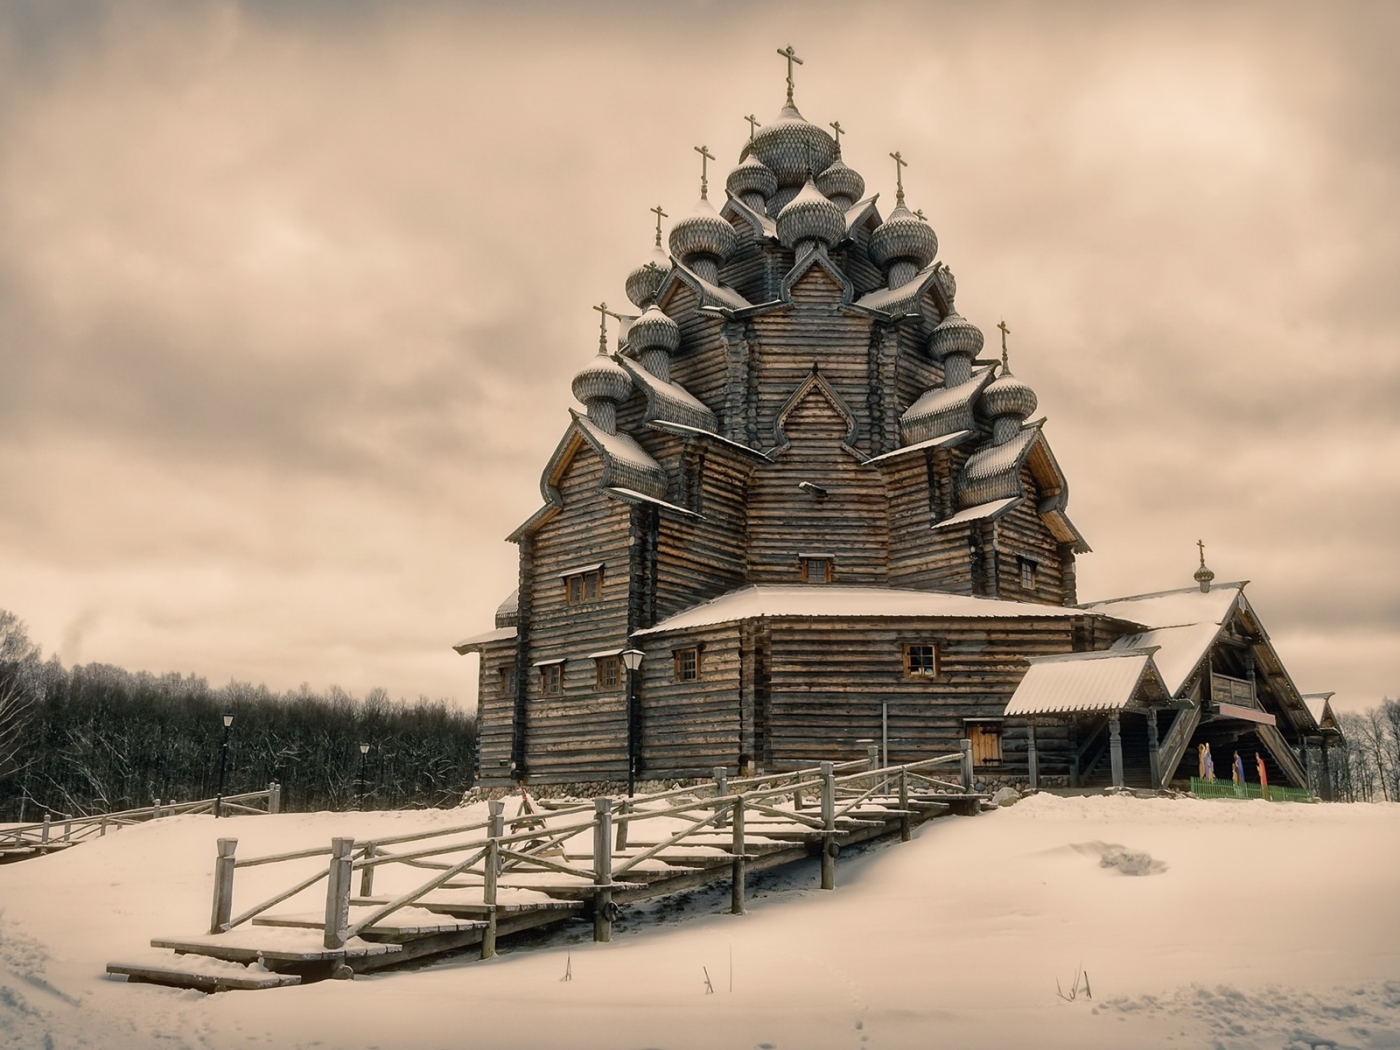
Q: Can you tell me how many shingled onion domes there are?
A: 13